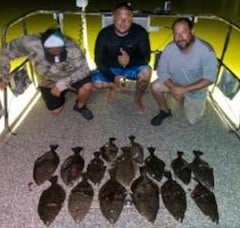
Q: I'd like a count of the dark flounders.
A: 15